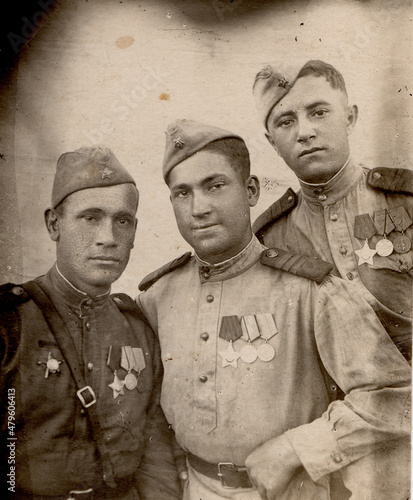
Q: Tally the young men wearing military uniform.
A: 3